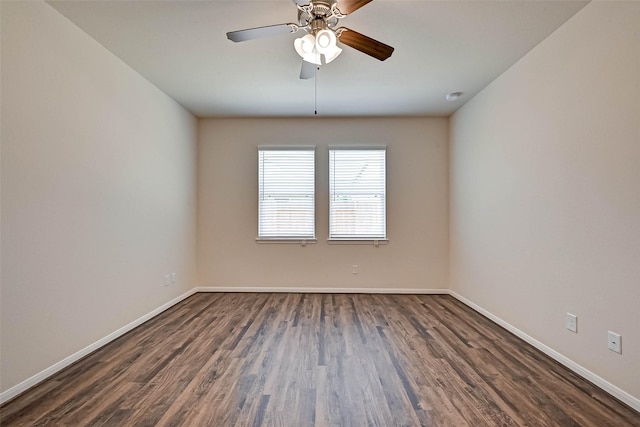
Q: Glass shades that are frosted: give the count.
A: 4